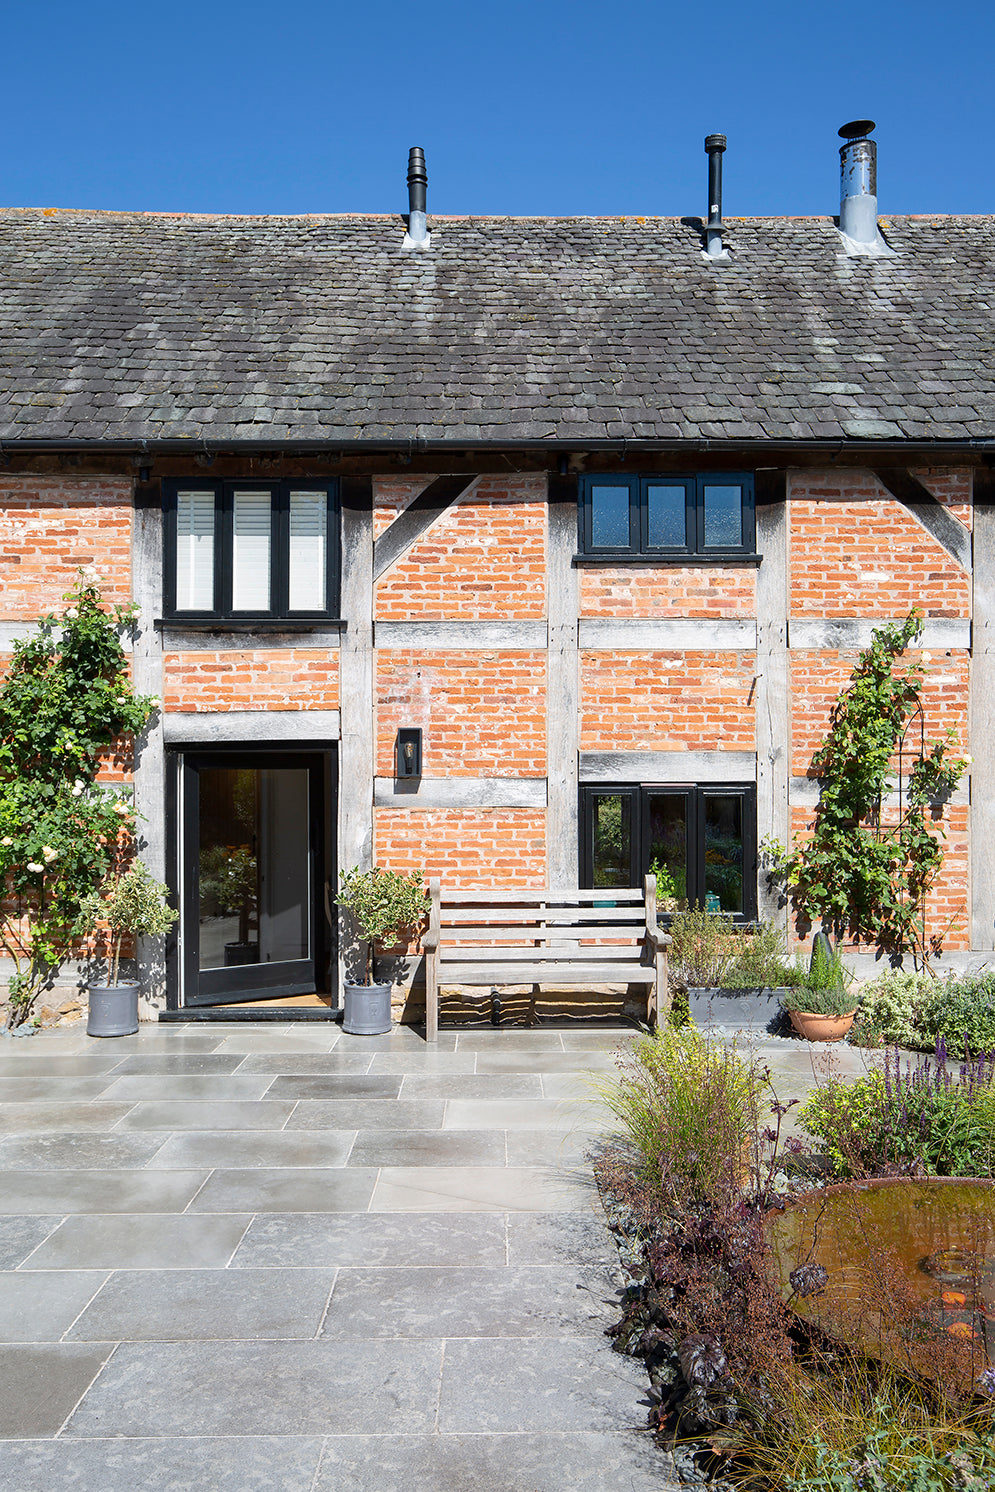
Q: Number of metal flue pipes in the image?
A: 3